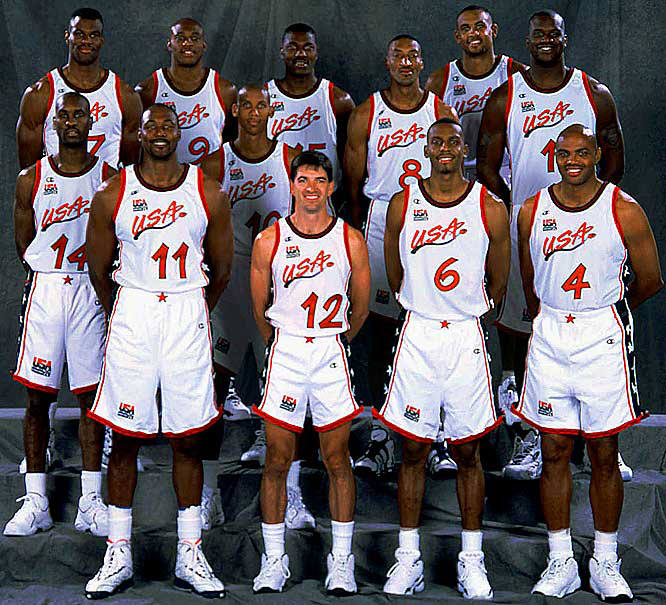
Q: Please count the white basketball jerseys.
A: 12